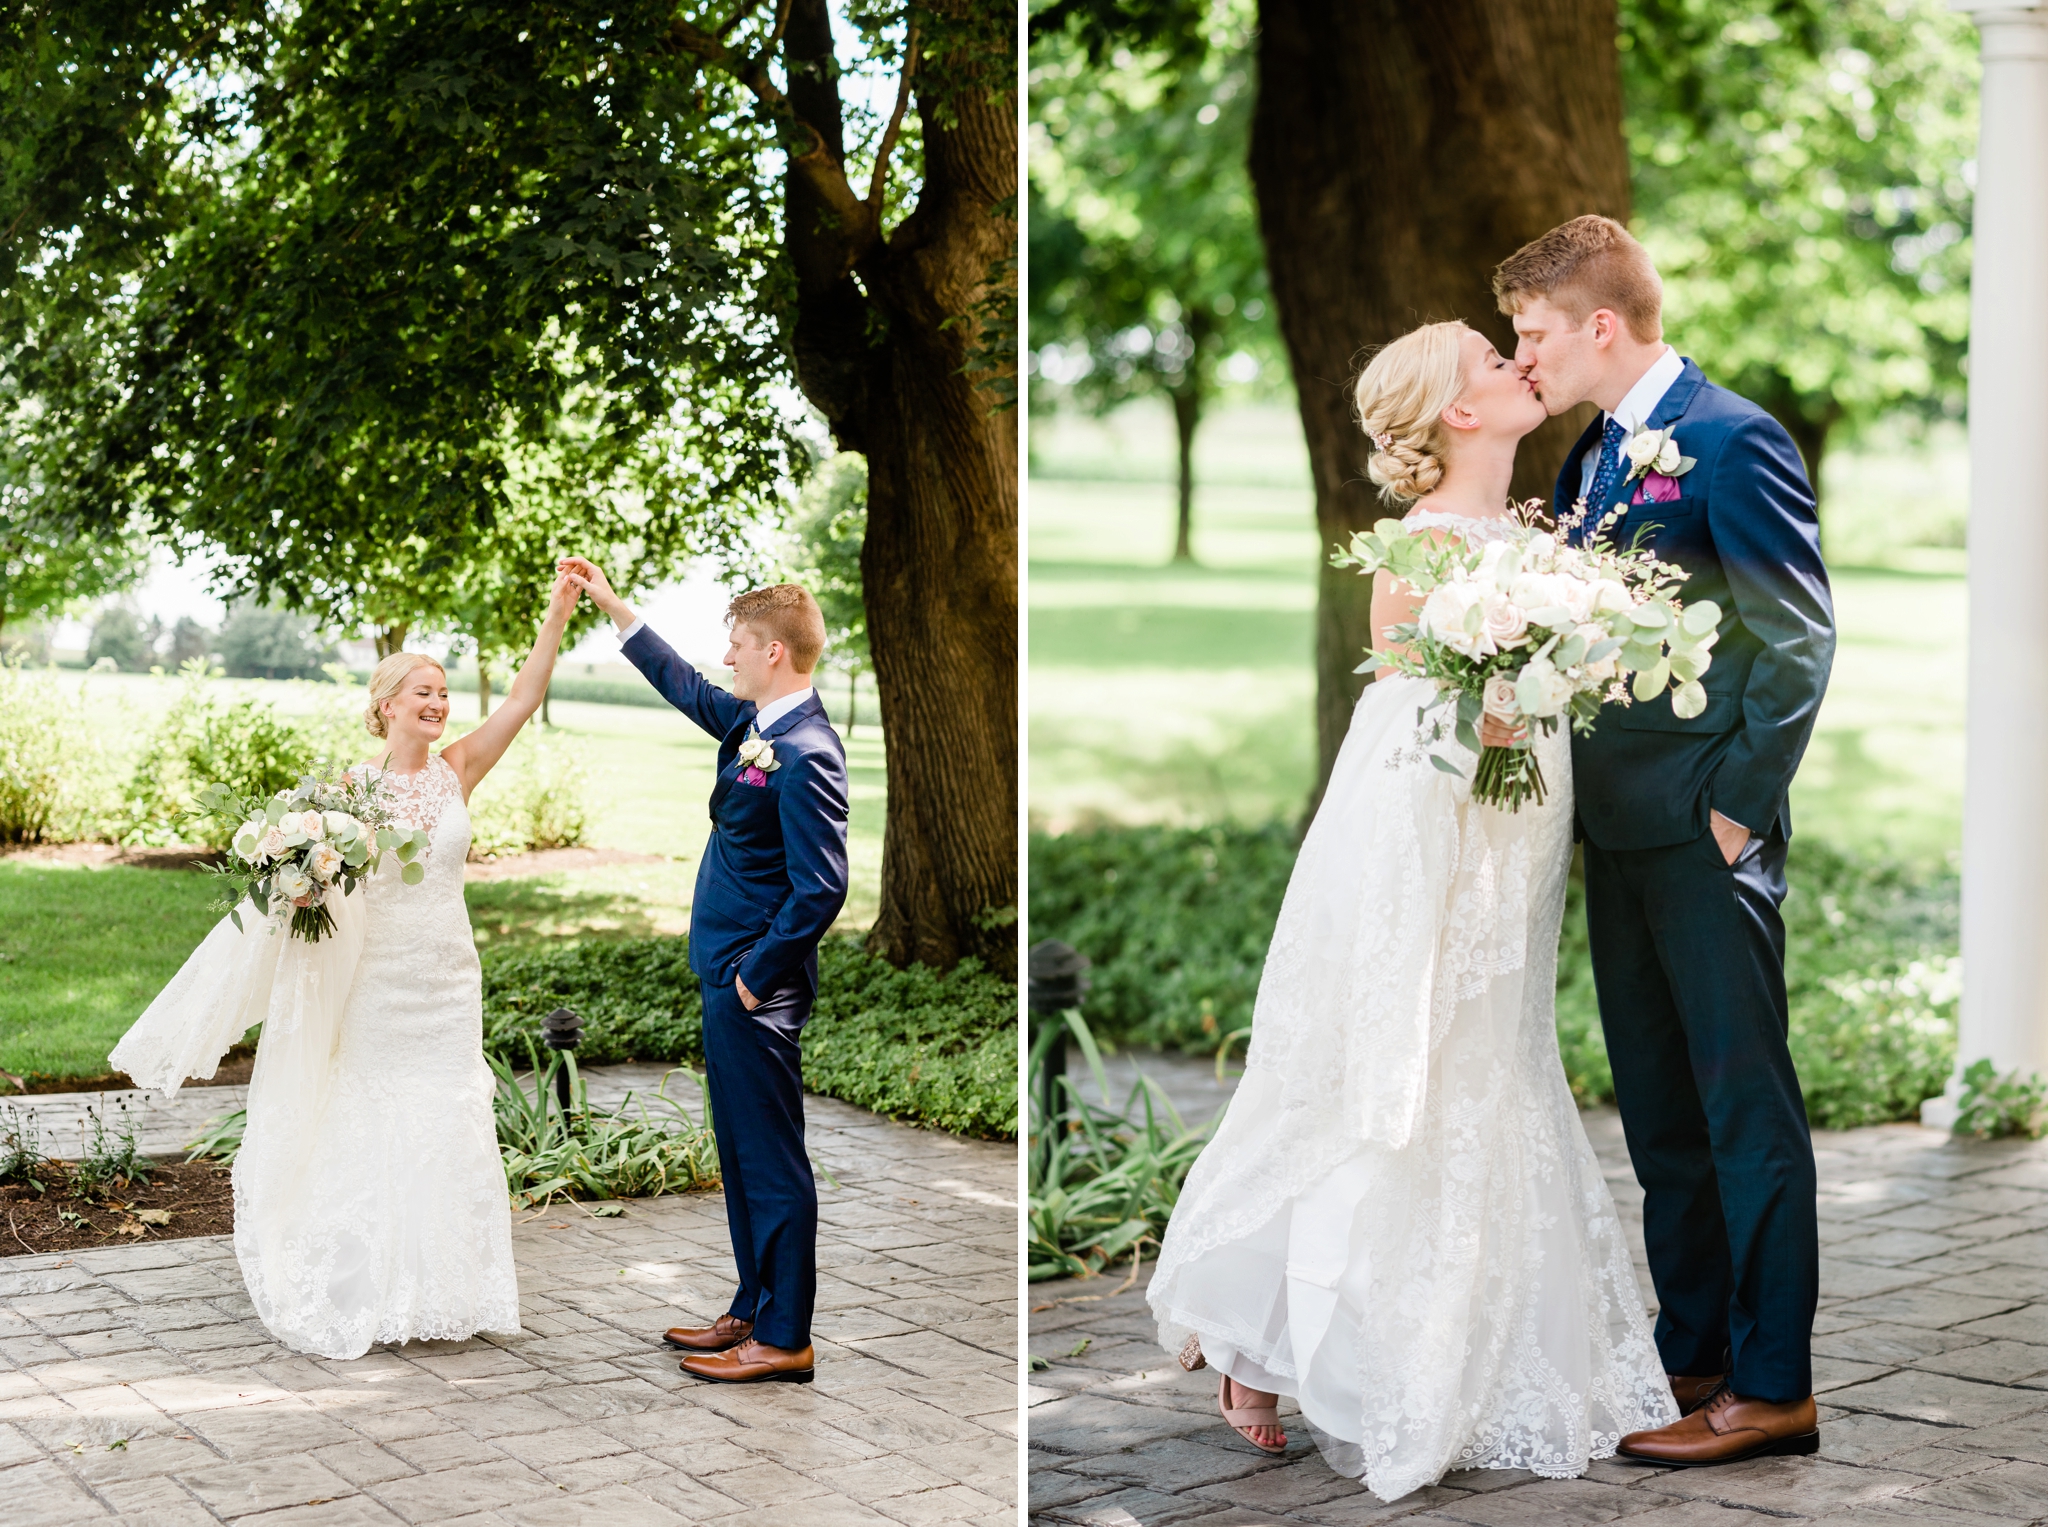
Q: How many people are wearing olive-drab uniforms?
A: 0